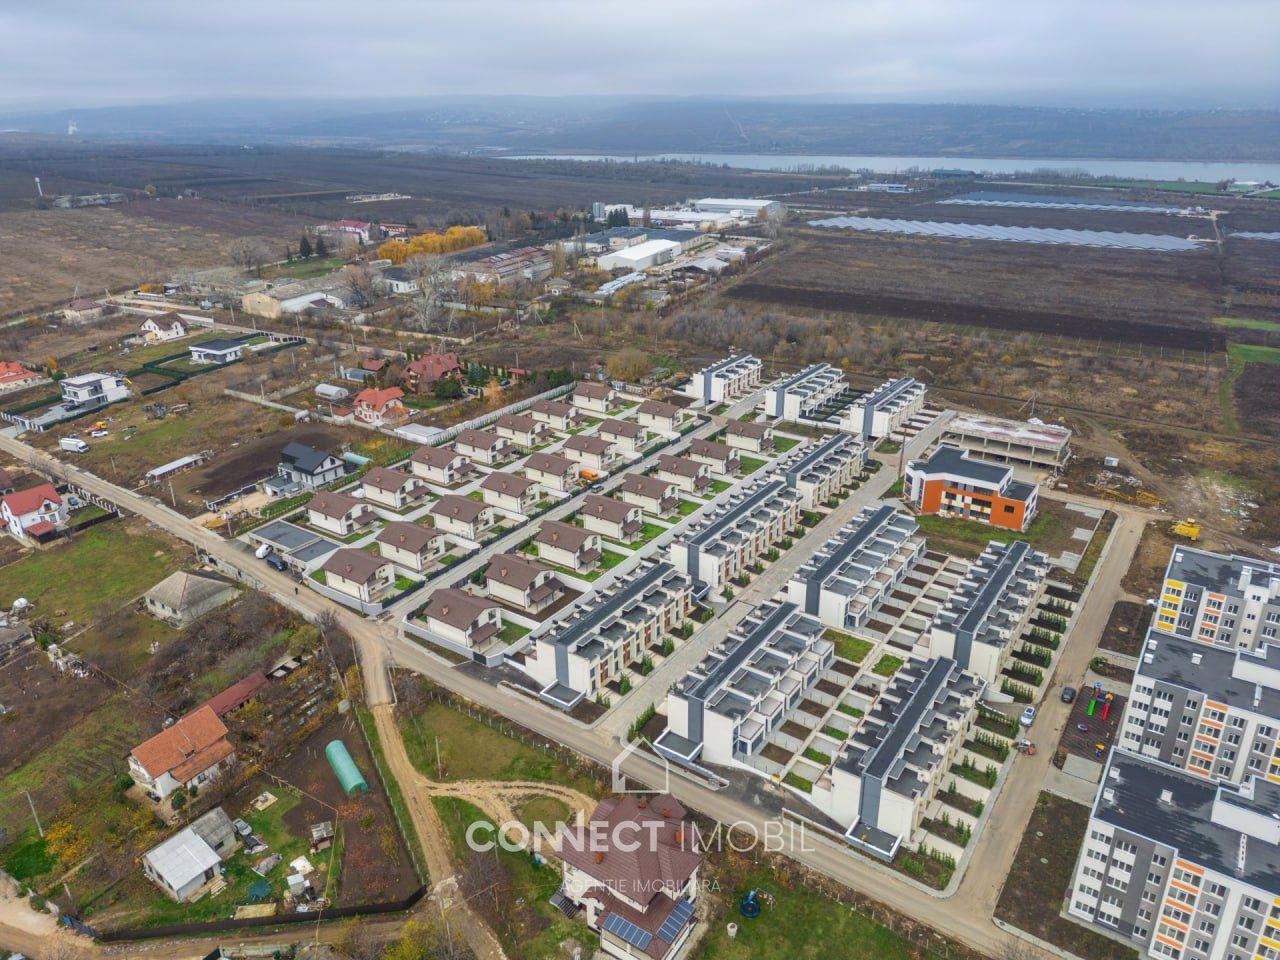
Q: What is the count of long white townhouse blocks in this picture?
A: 10